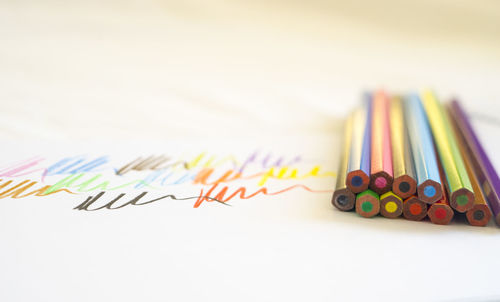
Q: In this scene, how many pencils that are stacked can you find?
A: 12